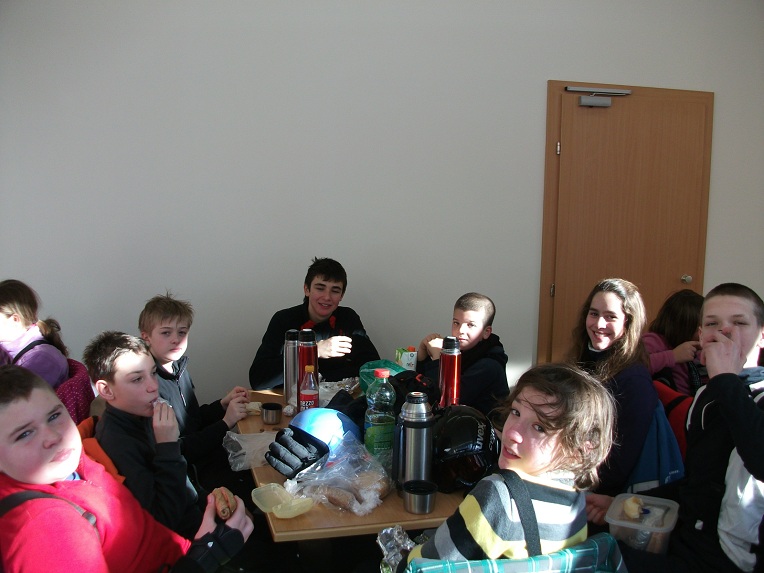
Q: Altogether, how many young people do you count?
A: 10